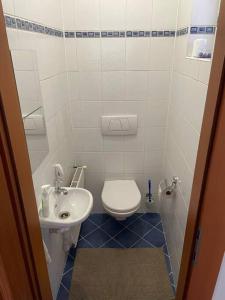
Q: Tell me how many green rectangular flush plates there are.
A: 0